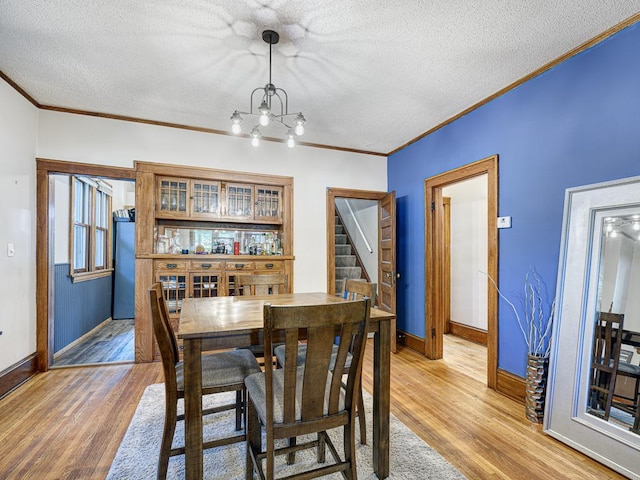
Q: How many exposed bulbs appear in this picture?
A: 5